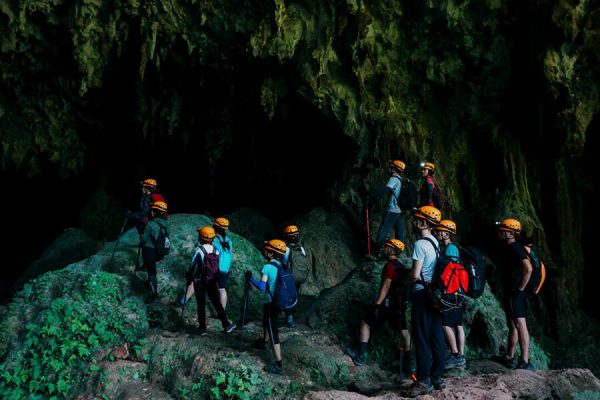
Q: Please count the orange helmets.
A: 12